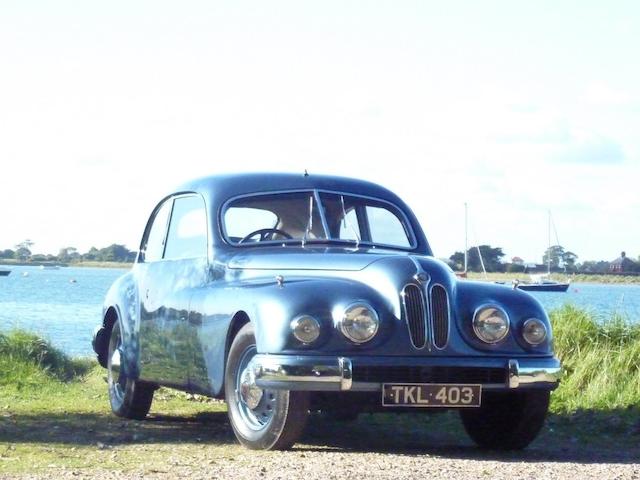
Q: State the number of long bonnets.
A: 1